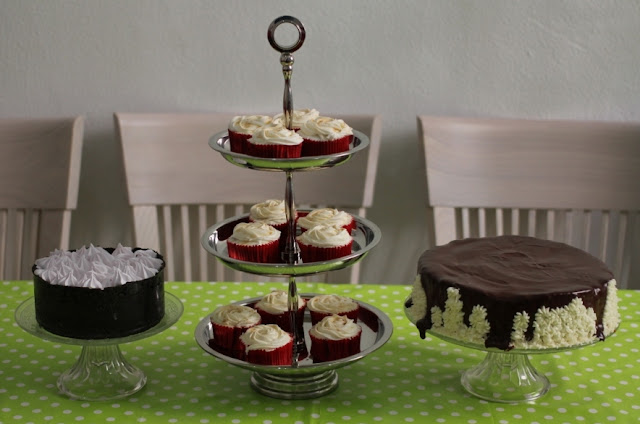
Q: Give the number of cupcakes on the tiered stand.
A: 13